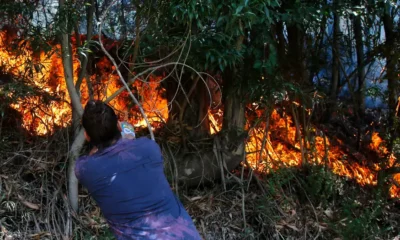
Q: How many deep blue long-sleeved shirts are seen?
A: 1